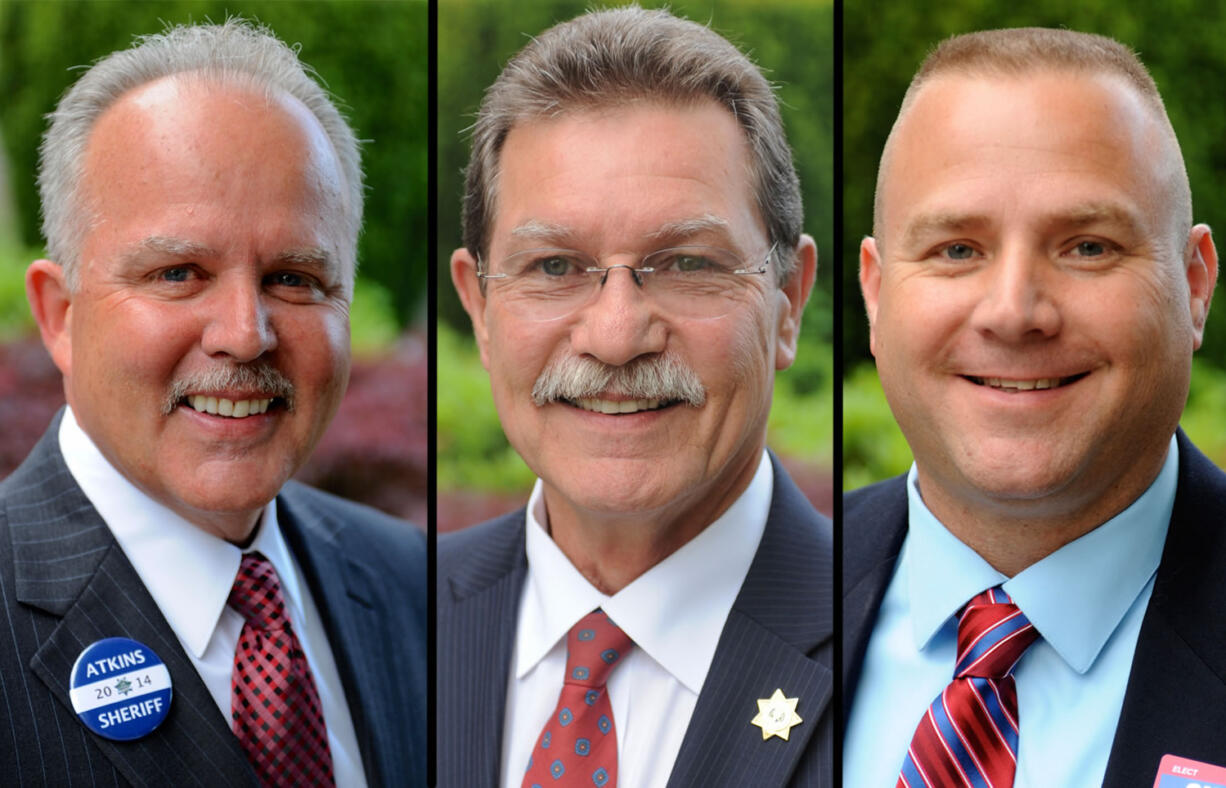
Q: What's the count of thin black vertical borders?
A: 2